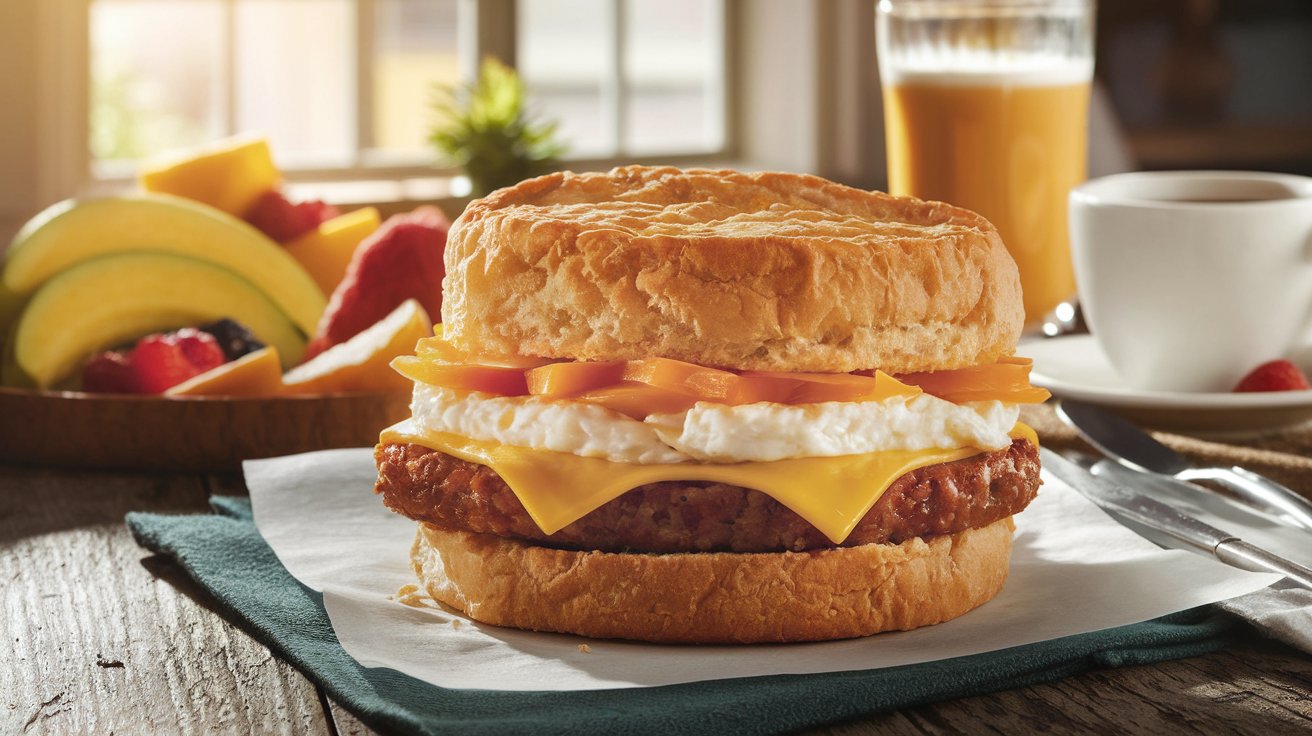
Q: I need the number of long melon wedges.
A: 2